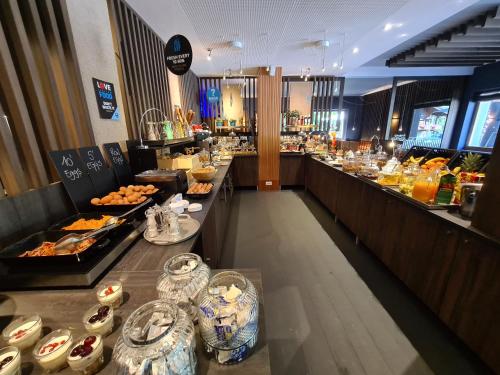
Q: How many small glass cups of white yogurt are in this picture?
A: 6